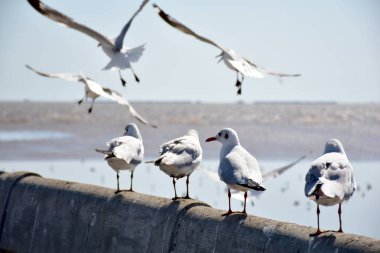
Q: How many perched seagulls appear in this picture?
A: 4